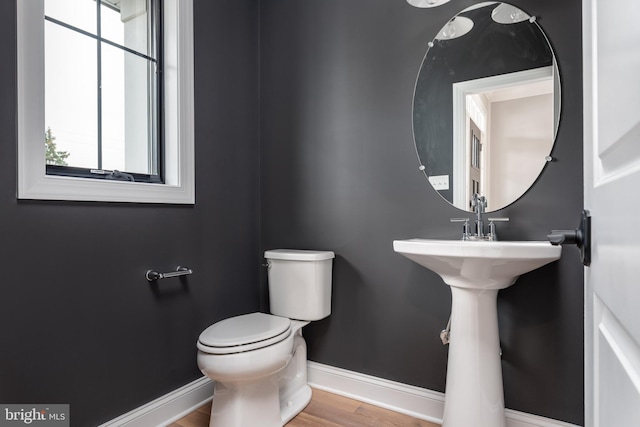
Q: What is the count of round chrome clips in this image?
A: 4